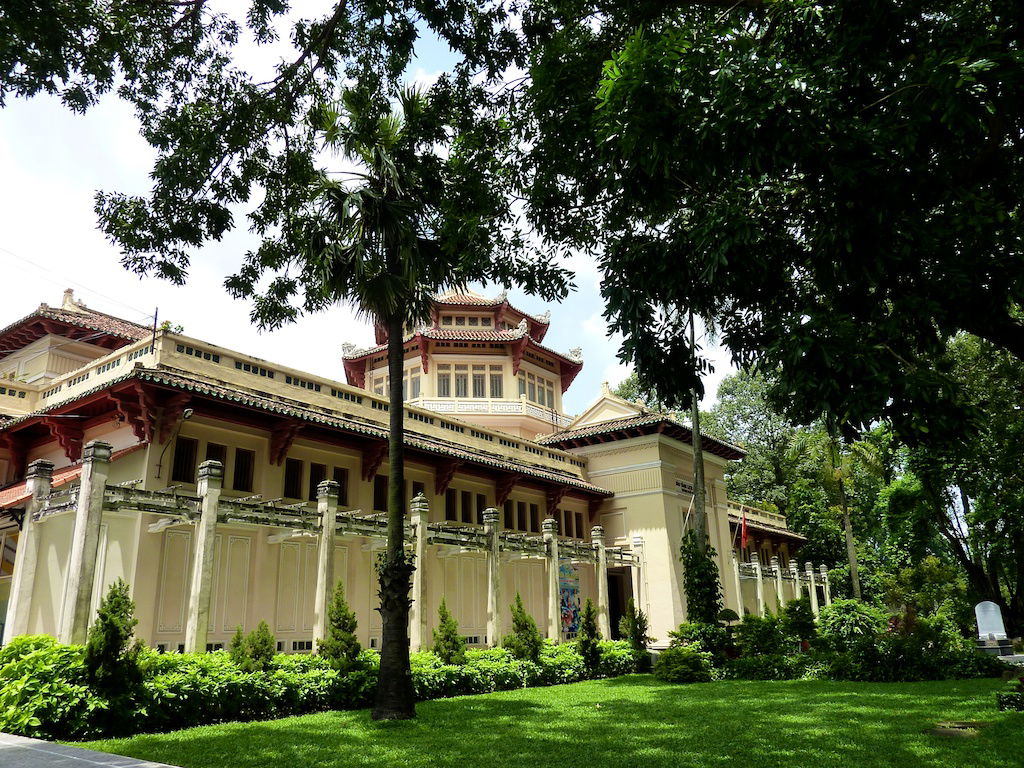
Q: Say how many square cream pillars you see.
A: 15